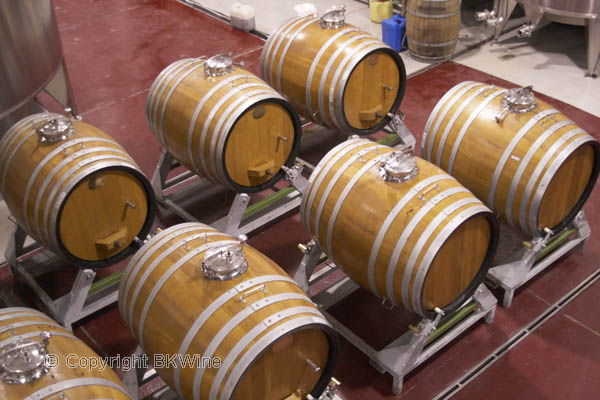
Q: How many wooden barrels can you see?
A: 8